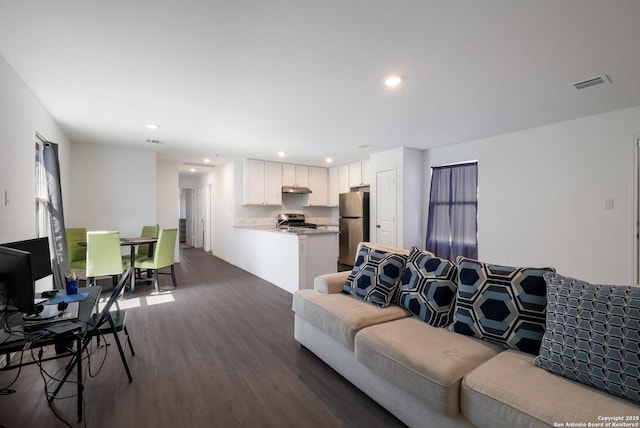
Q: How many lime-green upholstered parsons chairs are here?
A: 4